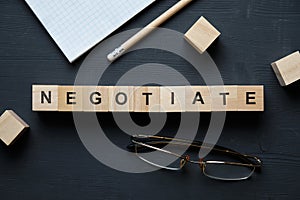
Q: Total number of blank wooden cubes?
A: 3